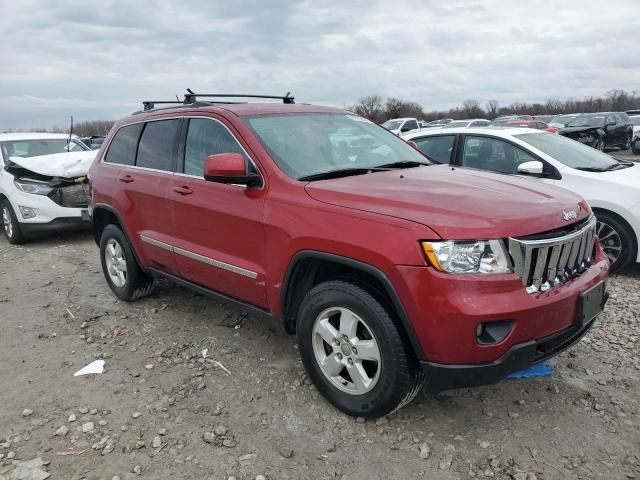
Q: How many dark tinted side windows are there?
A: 2